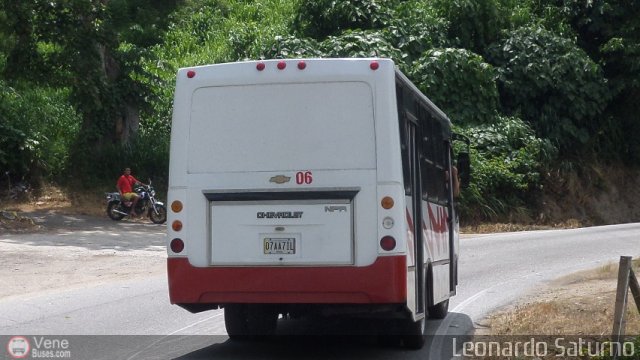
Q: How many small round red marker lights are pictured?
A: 5